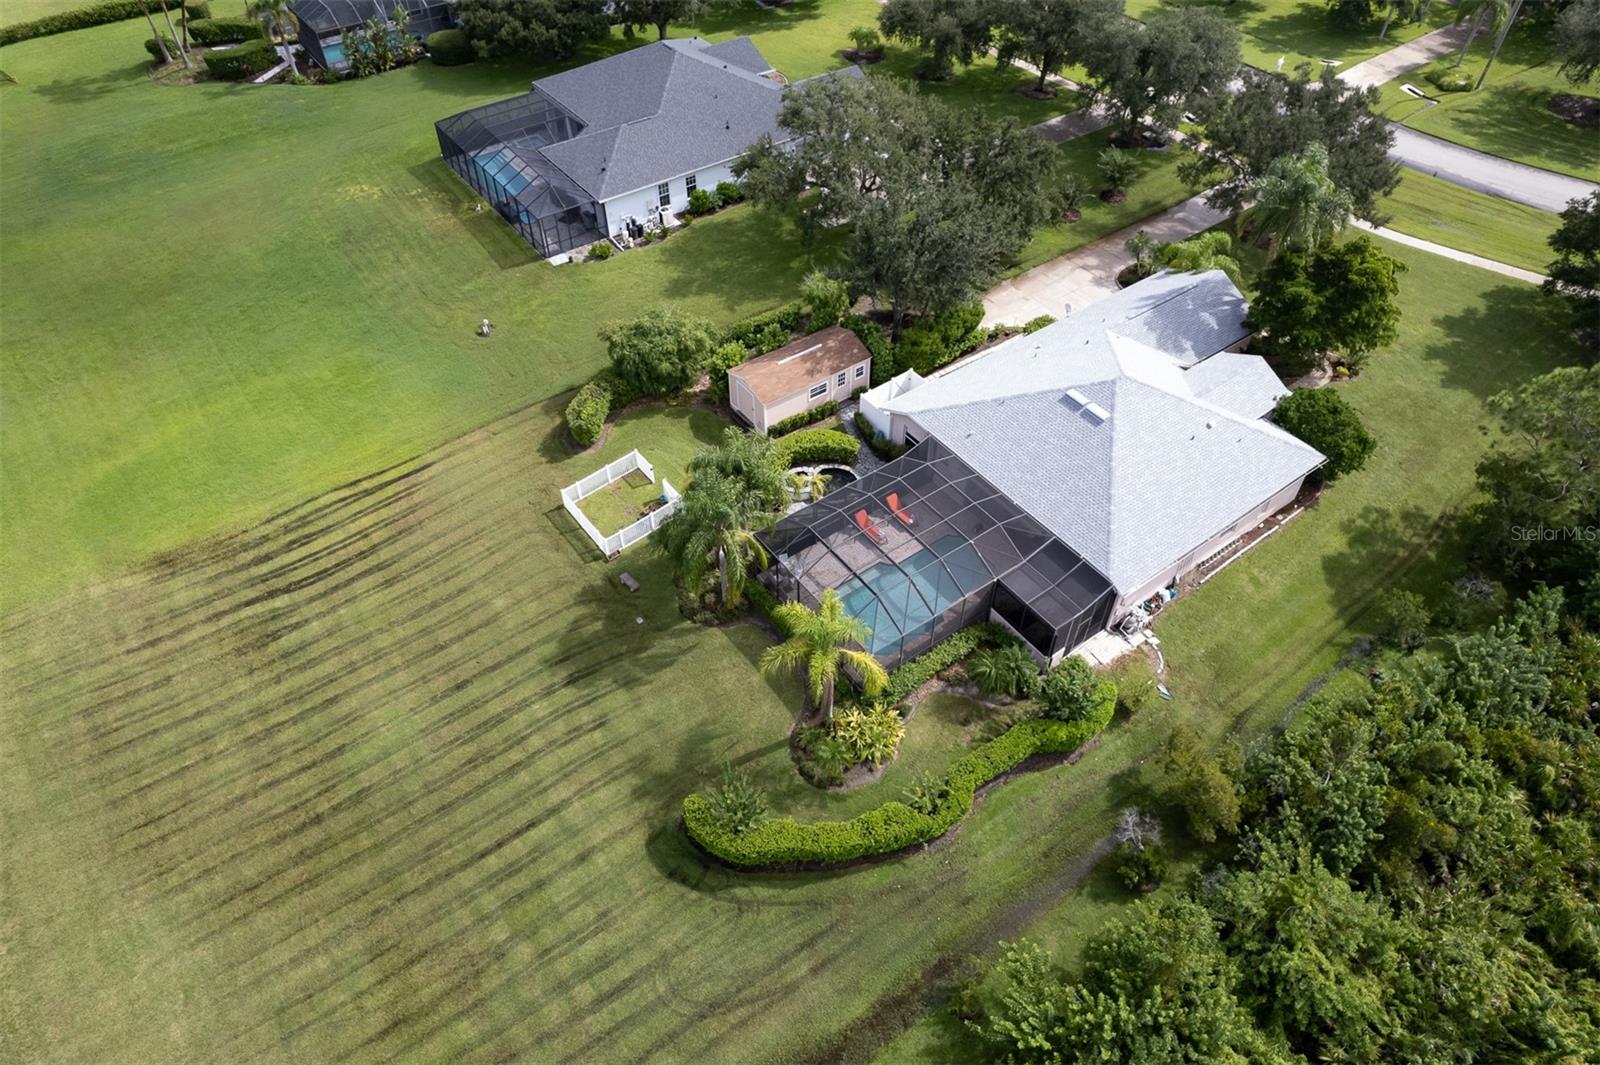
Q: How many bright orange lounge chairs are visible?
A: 2